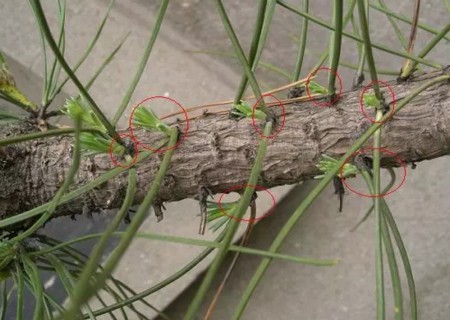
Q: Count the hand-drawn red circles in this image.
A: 7